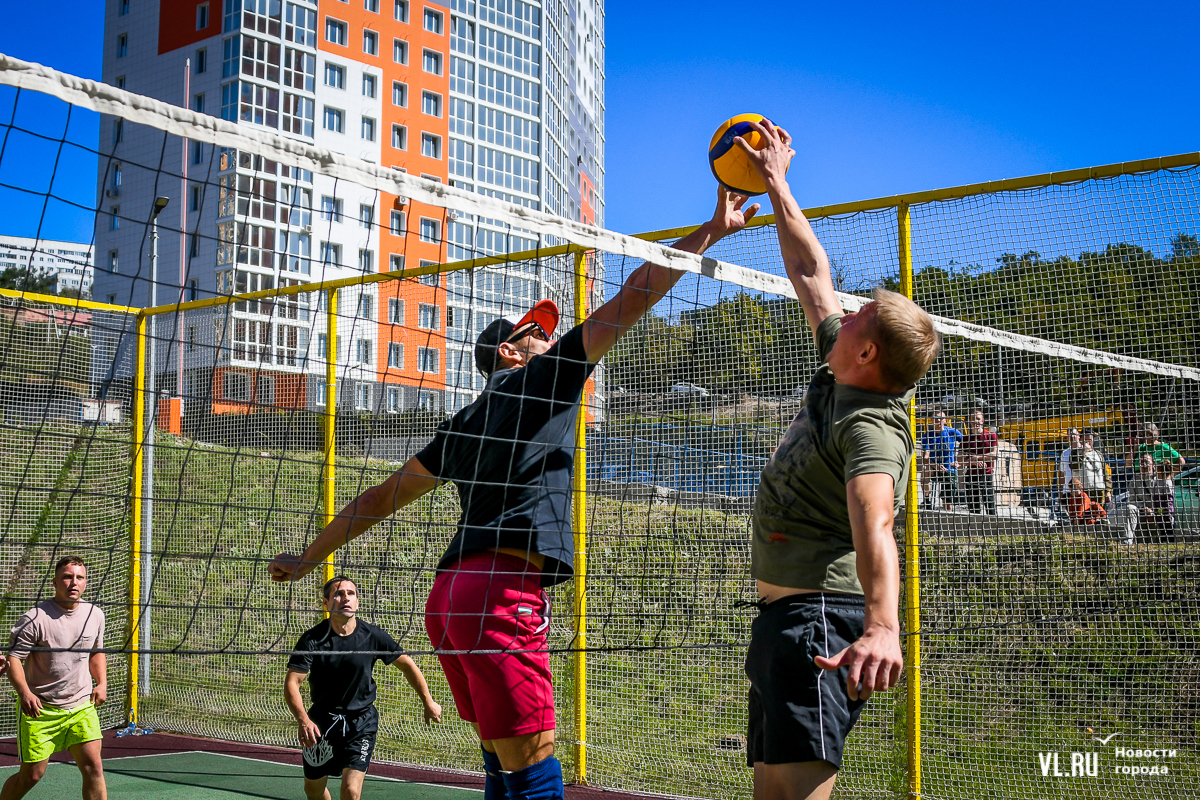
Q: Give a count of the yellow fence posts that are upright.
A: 4